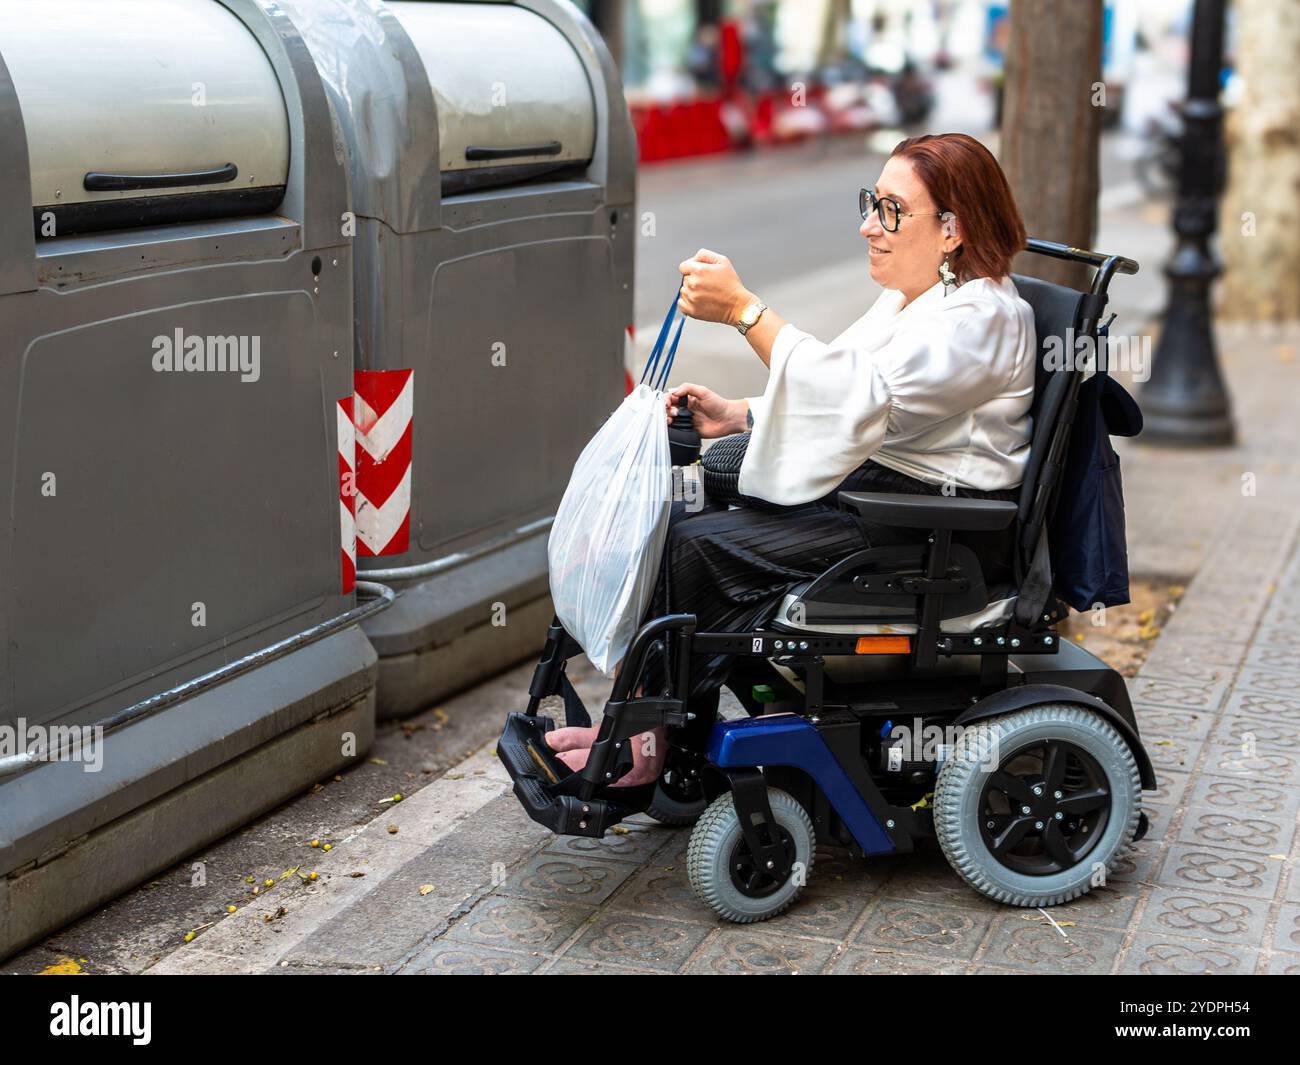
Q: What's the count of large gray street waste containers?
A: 2